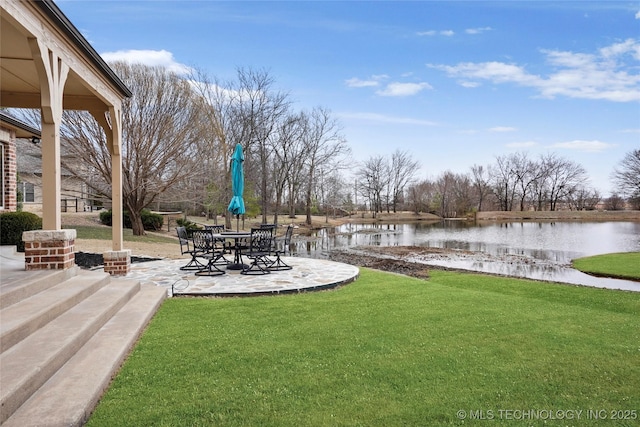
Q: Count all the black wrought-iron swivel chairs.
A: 6